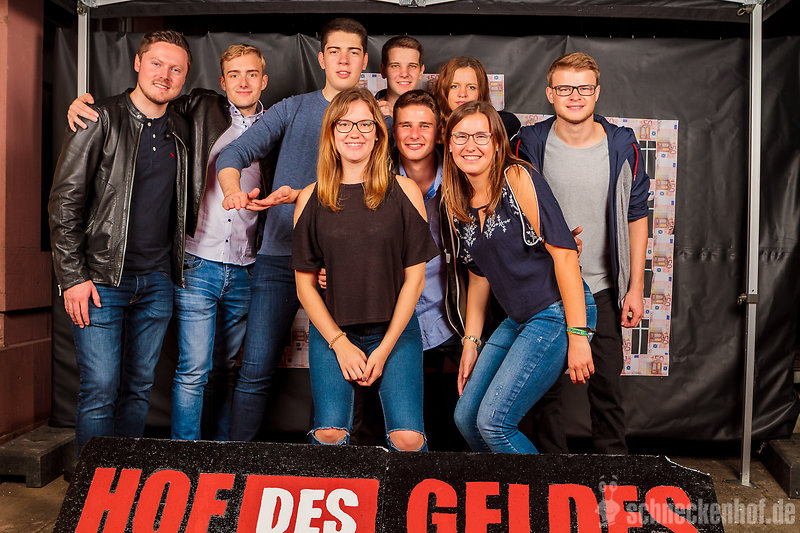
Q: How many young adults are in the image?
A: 9